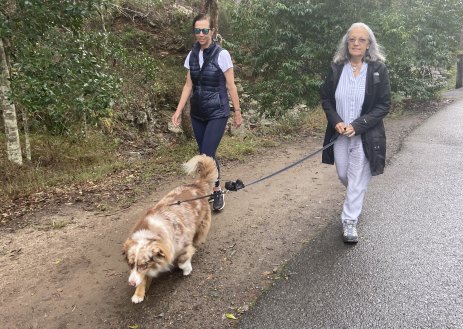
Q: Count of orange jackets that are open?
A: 0